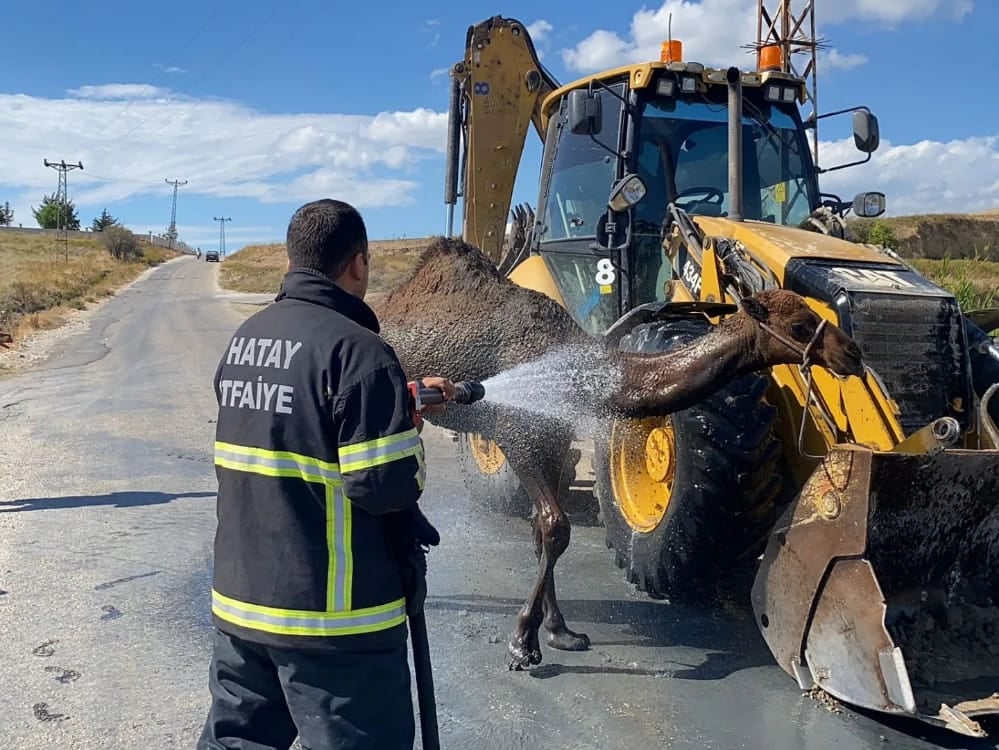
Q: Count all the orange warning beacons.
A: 2